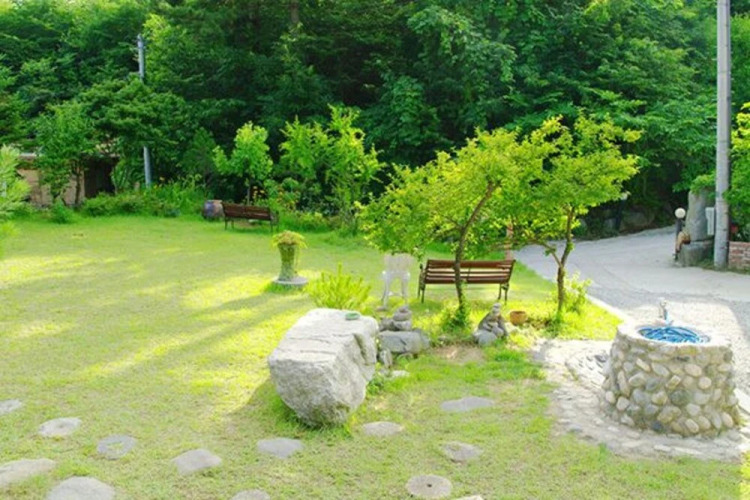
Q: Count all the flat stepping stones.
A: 13